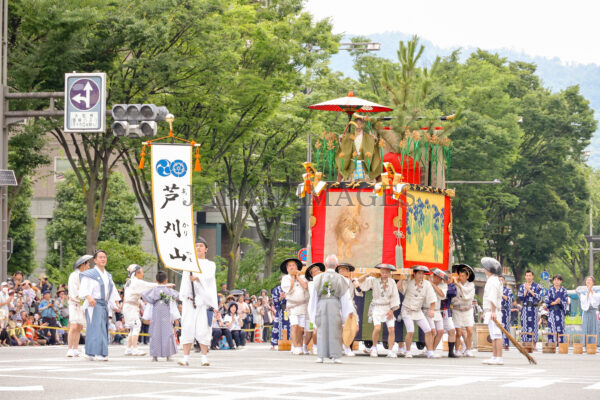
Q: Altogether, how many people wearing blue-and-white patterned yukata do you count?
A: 4